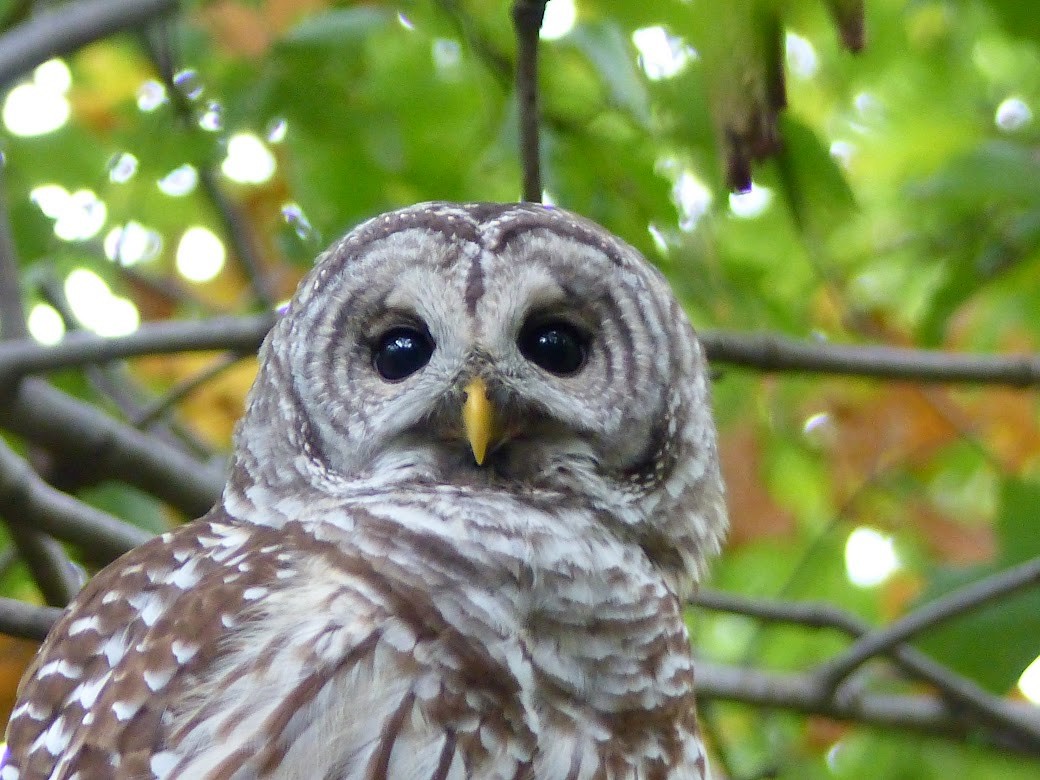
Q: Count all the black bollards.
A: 0